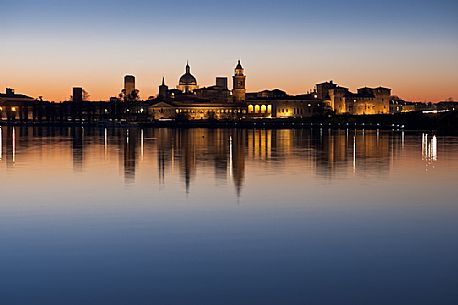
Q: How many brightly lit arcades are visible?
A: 4